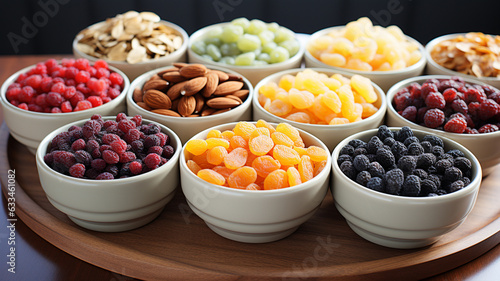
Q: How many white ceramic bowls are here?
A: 11